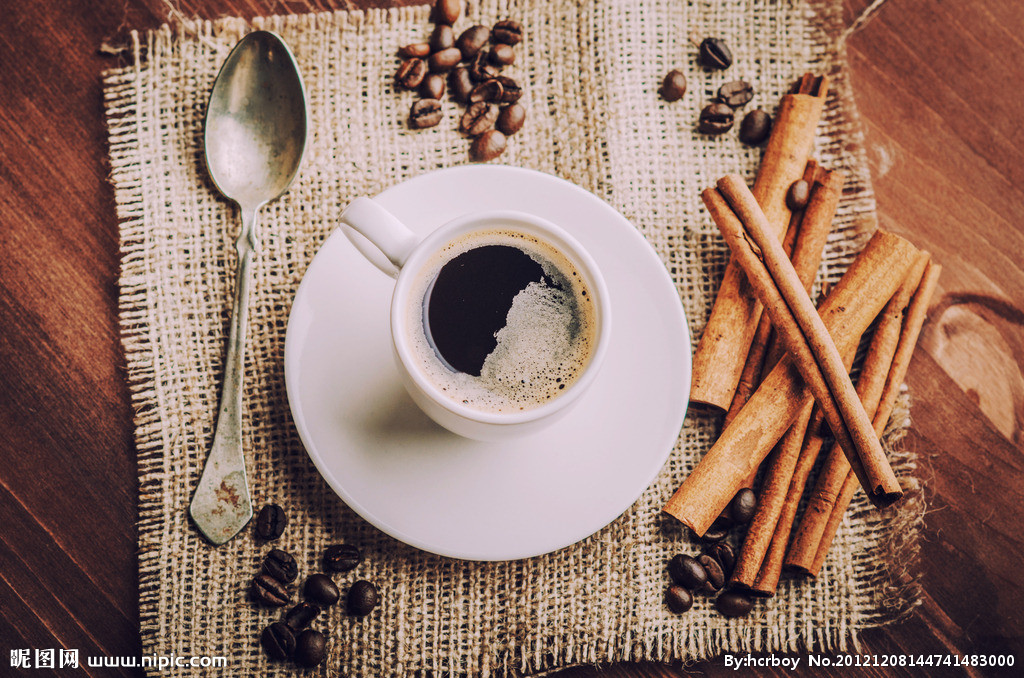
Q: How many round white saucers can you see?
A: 1